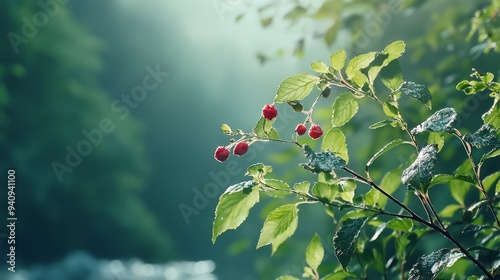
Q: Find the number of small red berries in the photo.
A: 5